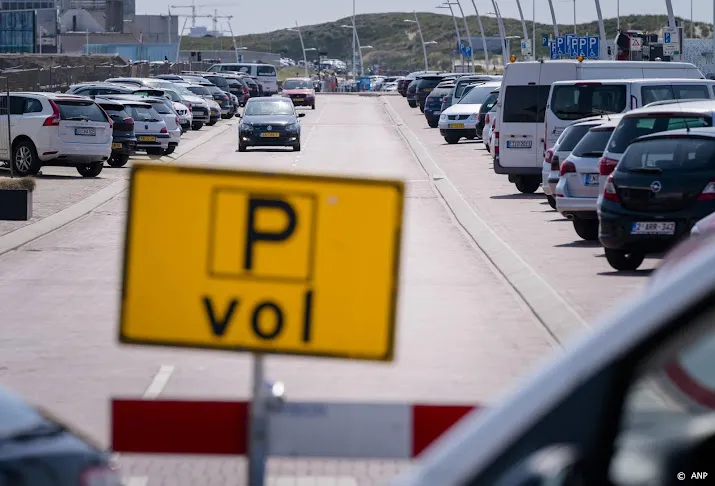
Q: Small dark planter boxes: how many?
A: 1